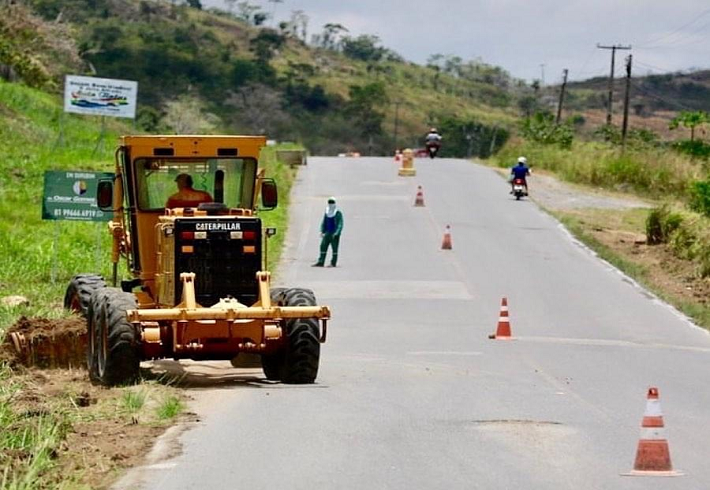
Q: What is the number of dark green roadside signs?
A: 1